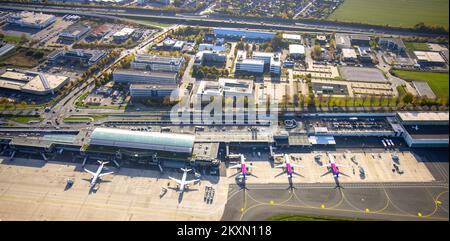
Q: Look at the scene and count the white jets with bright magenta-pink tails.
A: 3